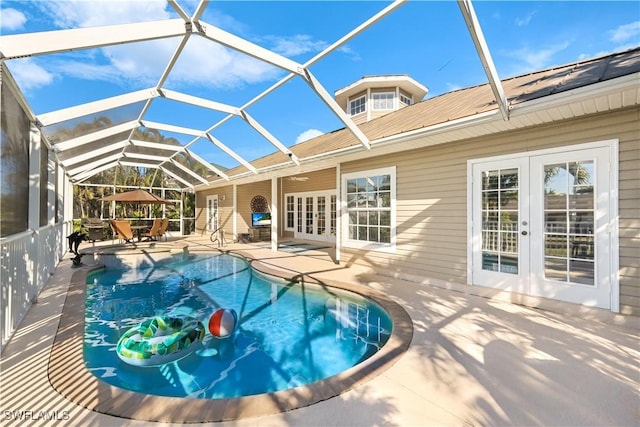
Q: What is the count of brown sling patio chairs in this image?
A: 4